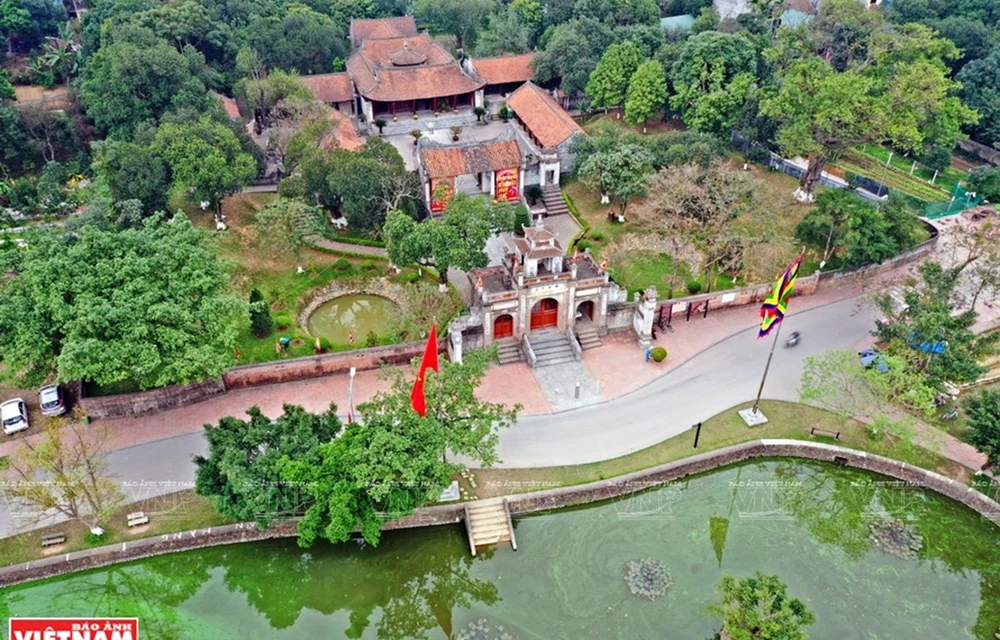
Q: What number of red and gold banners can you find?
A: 2